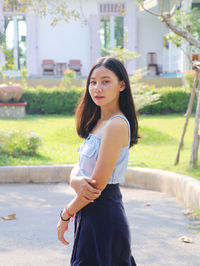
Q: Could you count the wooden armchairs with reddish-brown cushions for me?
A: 2